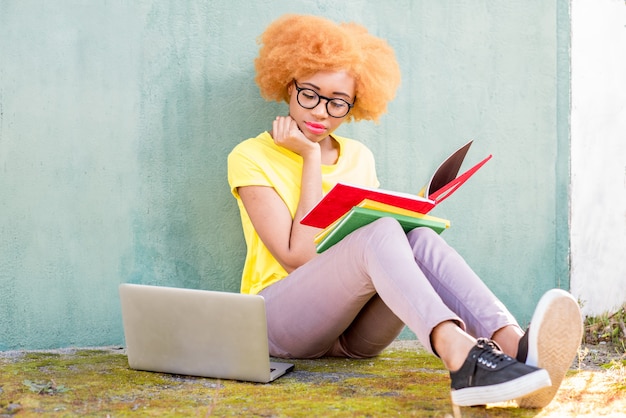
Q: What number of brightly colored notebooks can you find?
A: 3